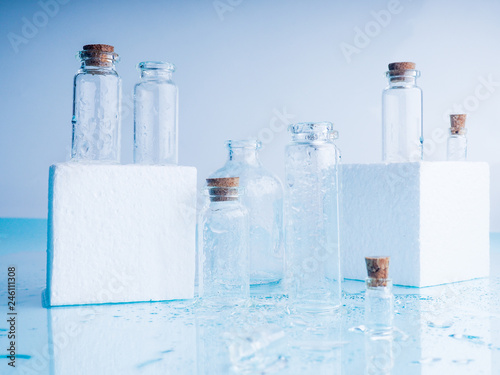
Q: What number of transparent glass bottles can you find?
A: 8